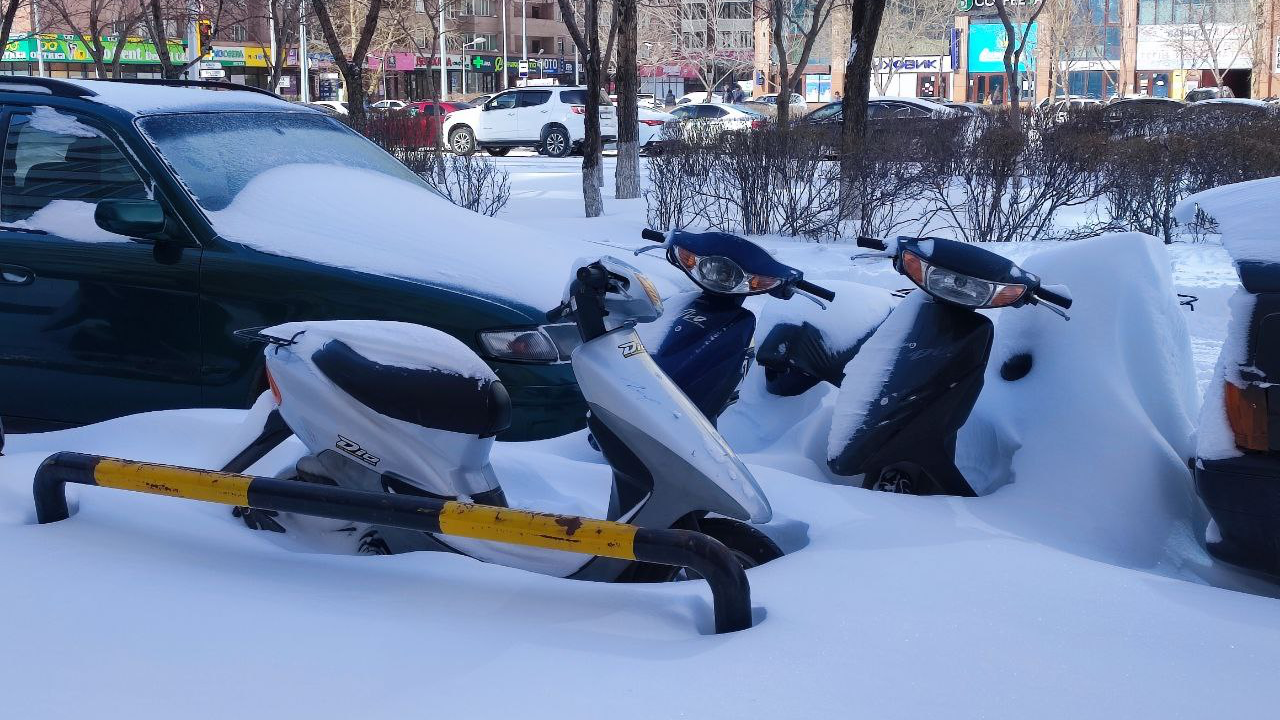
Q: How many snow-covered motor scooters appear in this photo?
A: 3